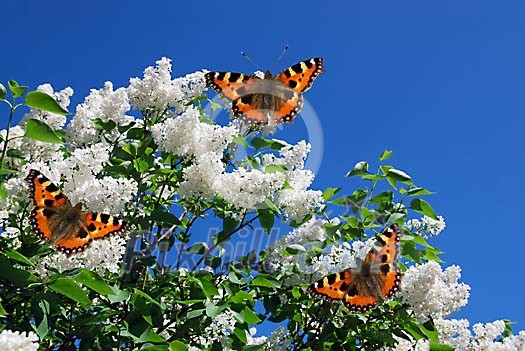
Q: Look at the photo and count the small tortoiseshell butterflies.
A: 3